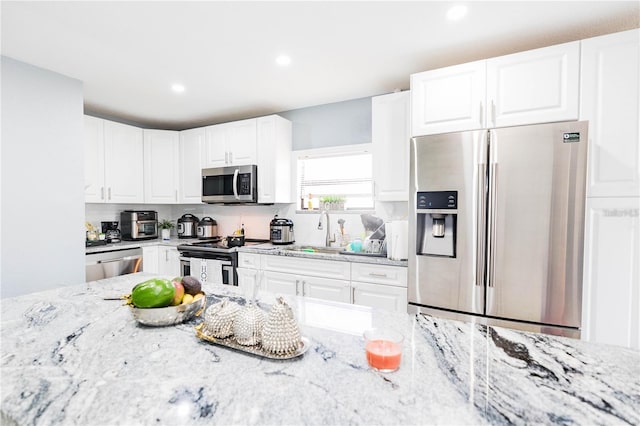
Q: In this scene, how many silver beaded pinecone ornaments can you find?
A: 3